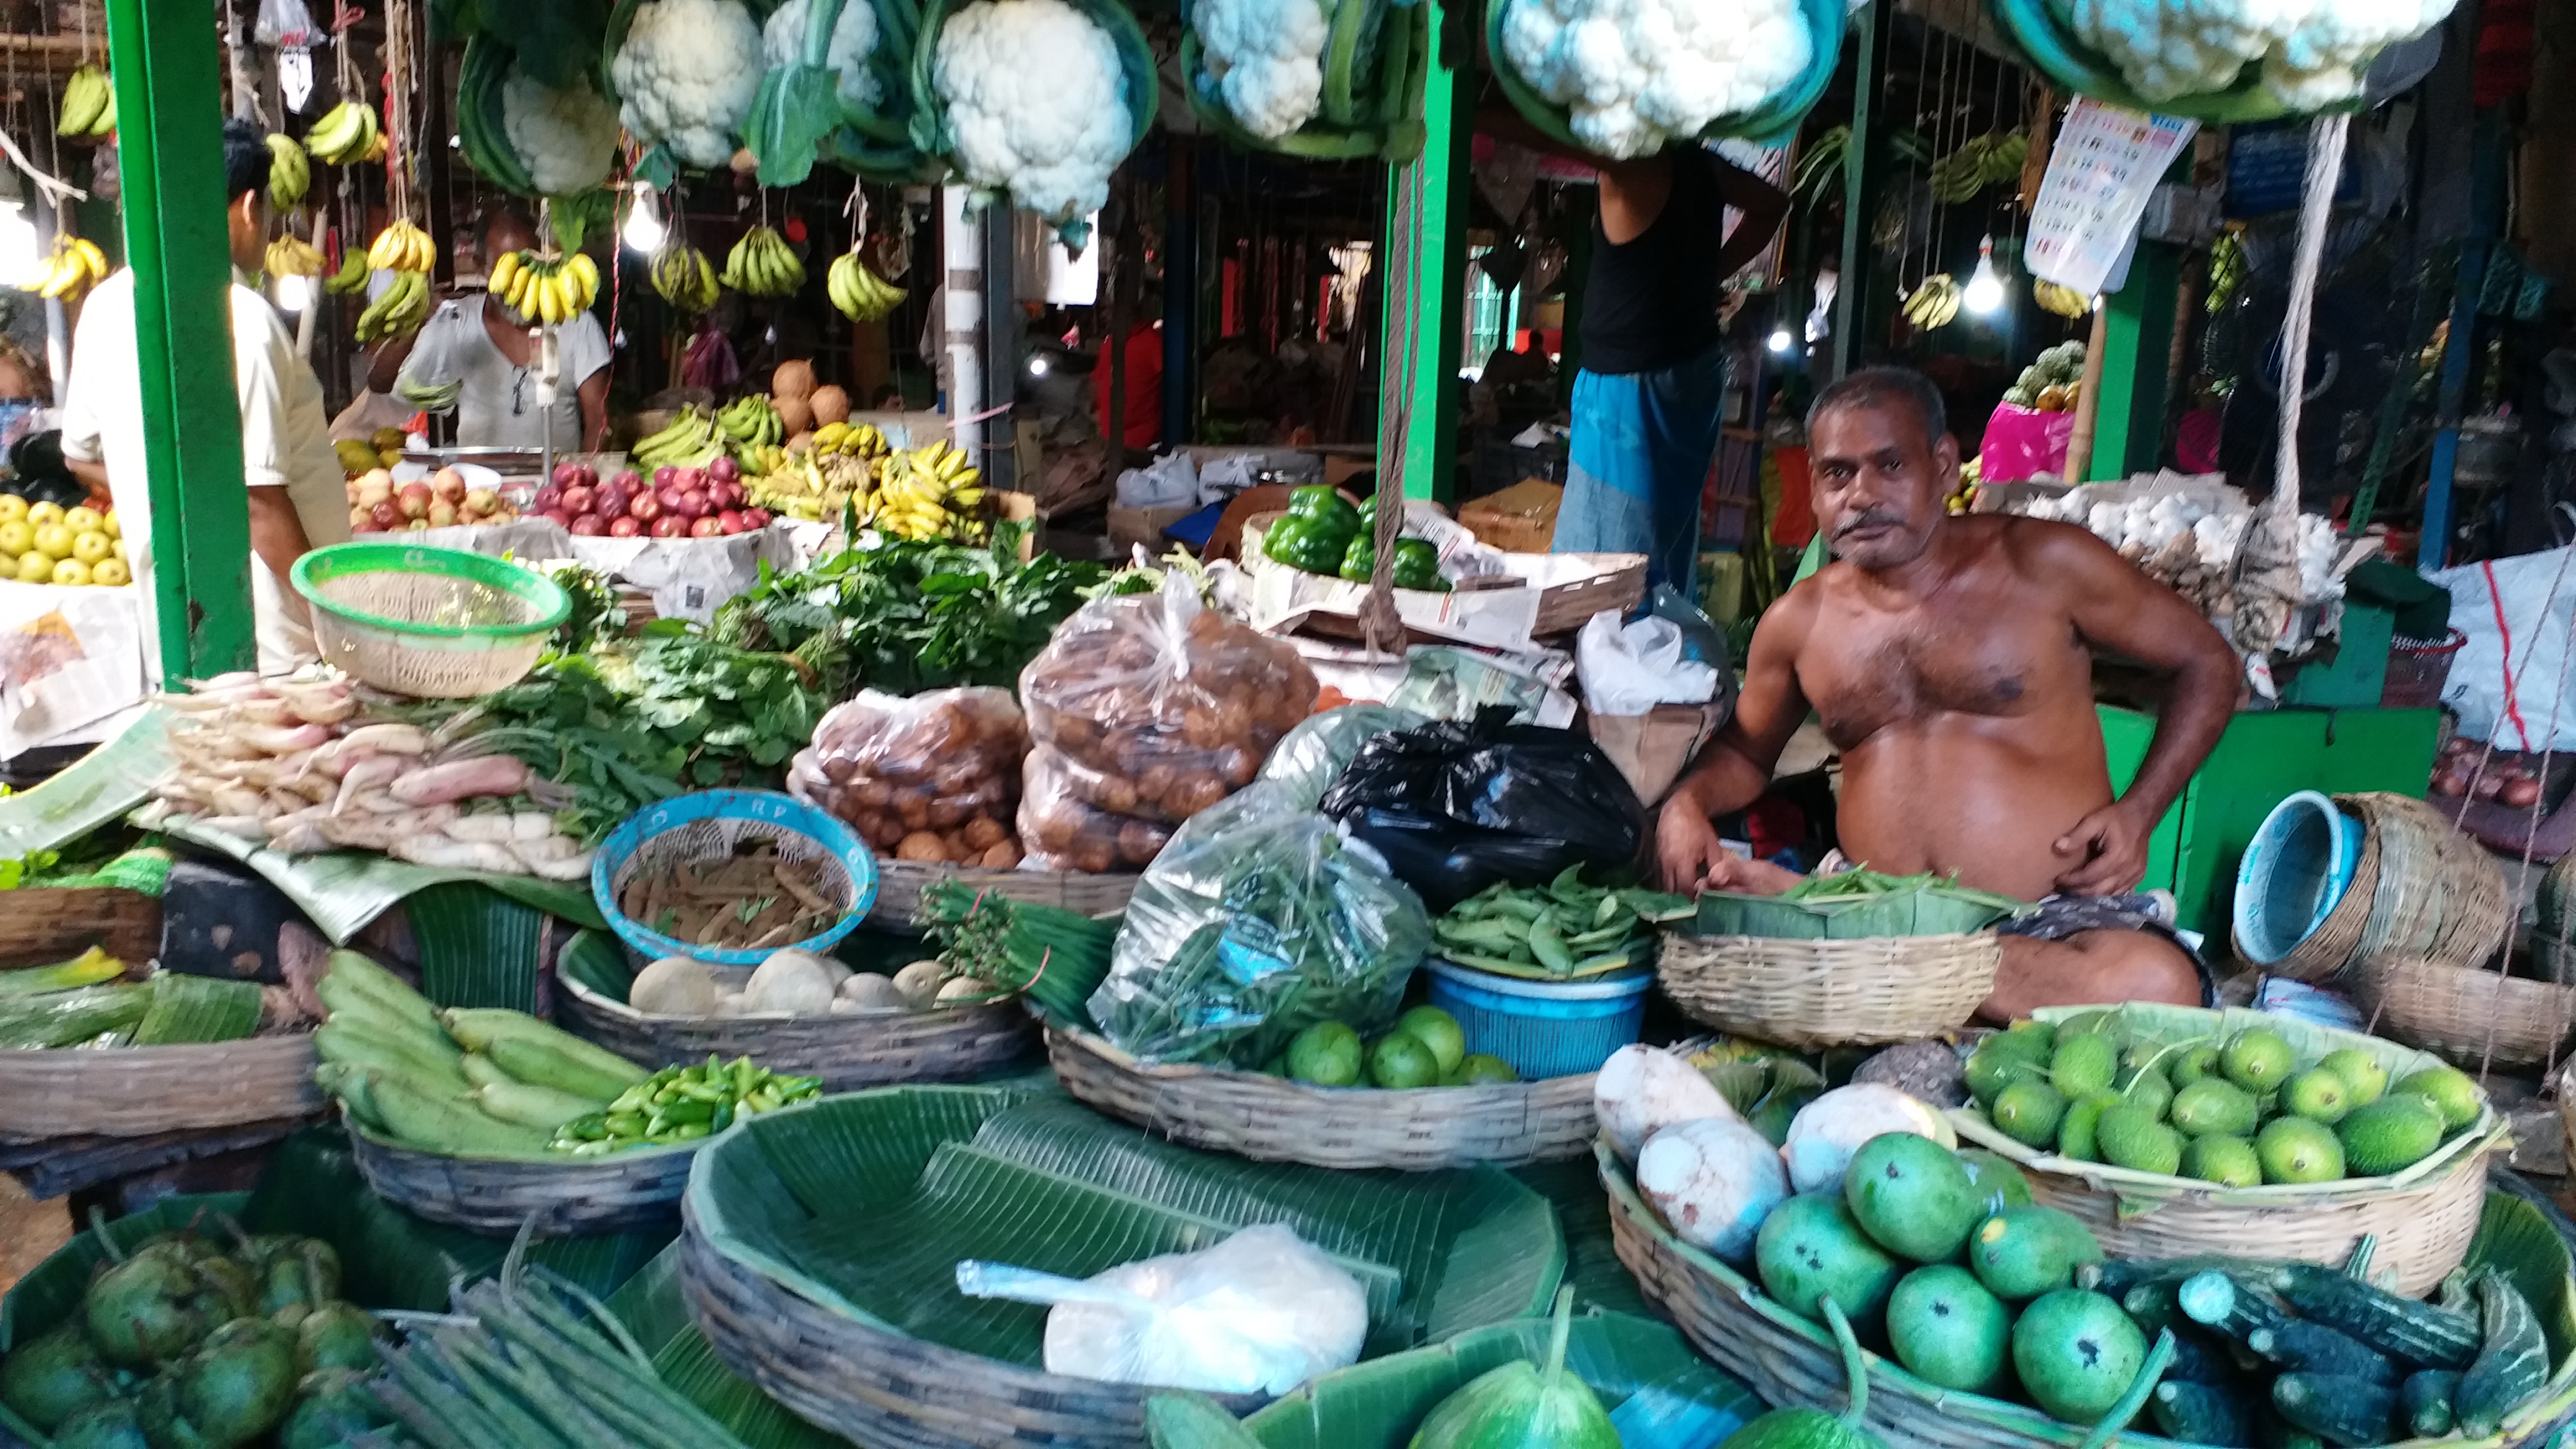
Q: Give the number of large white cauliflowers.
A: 7